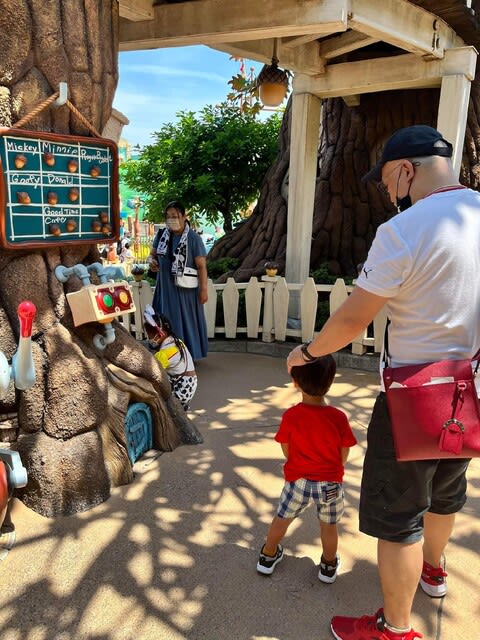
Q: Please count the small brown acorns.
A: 12